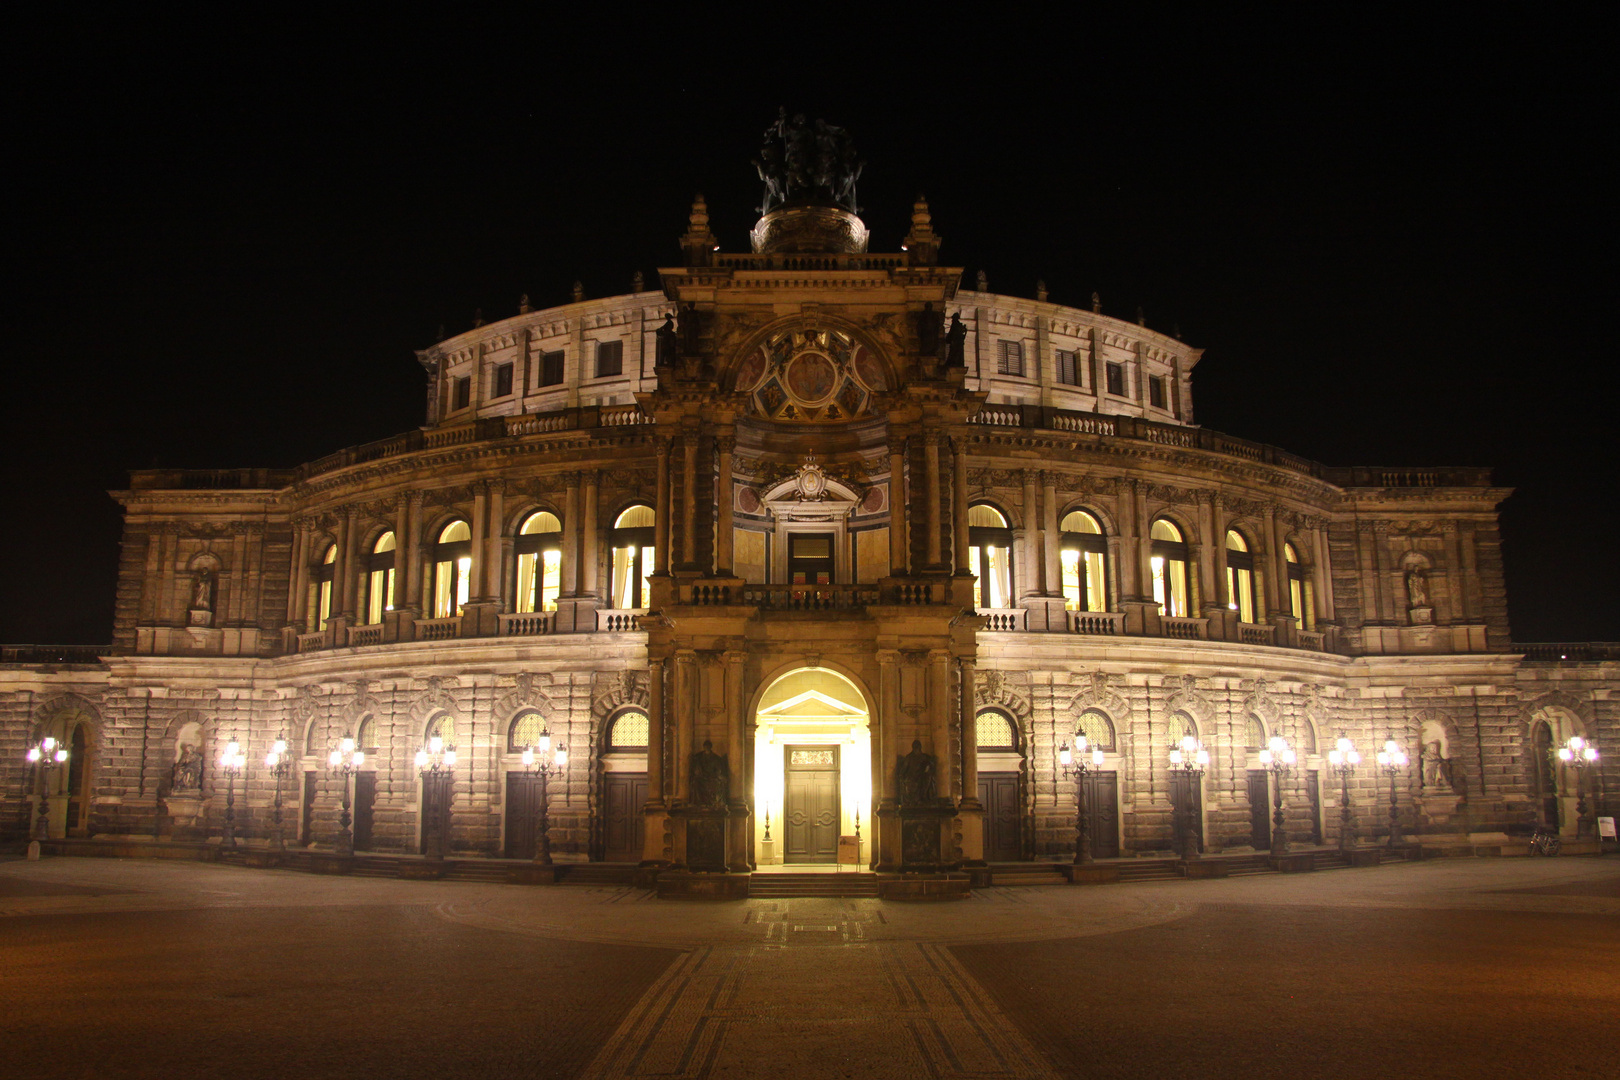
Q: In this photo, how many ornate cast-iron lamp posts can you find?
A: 12